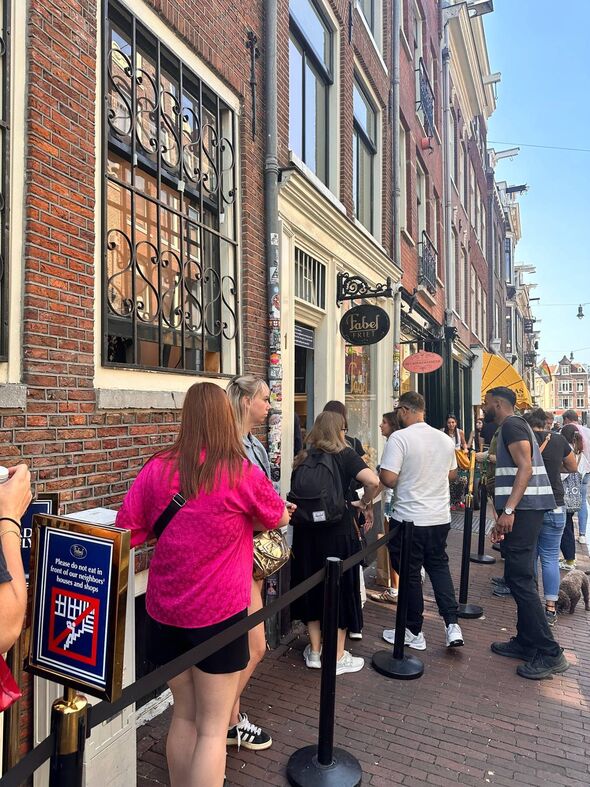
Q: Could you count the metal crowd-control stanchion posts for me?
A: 5